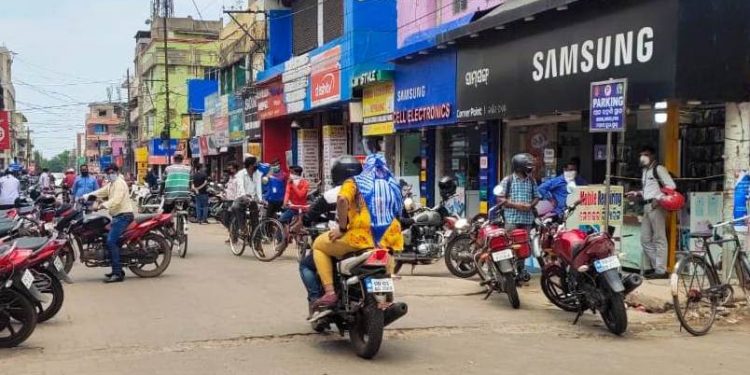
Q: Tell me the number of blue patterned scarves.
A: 1